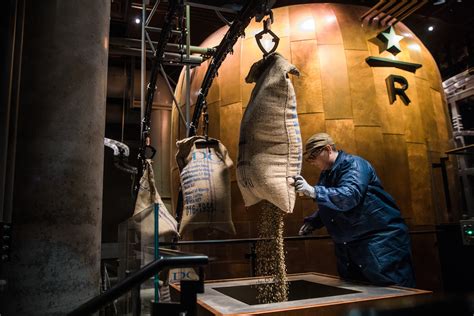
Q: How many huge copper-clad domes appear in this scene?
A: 1